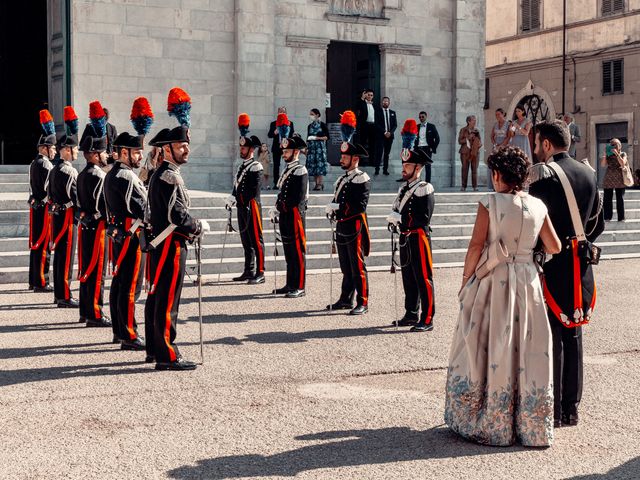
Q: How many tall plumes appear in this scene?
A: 9